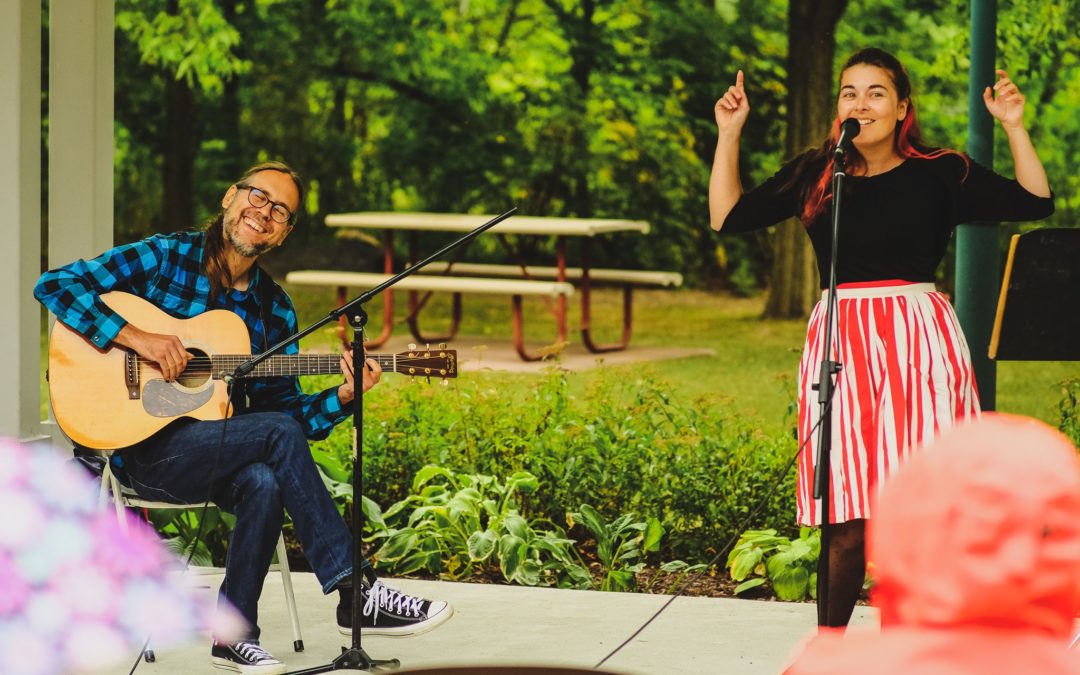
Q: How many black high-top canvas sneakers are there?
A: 2